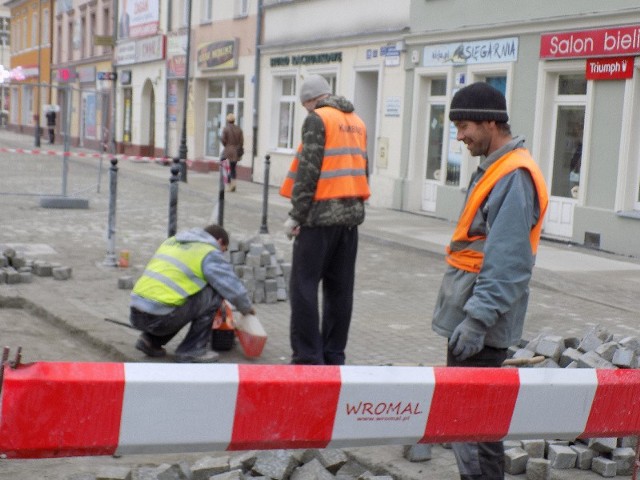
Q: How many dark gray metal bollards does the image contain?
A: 4